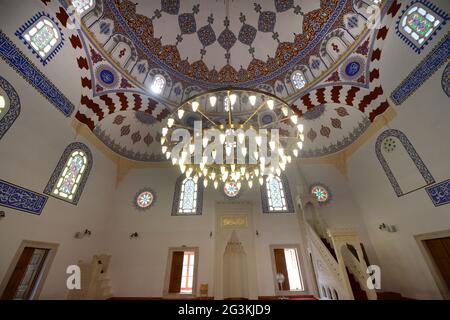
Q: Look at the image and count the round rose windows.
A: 3